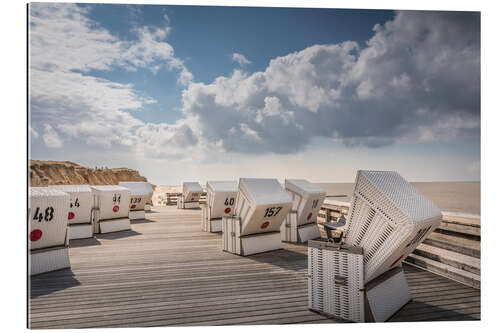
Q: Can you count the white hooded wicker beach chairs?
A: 9